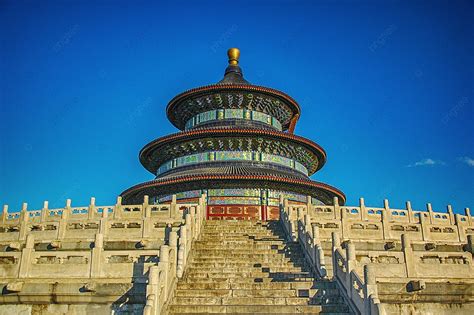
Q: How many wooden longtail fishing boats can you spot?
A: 0